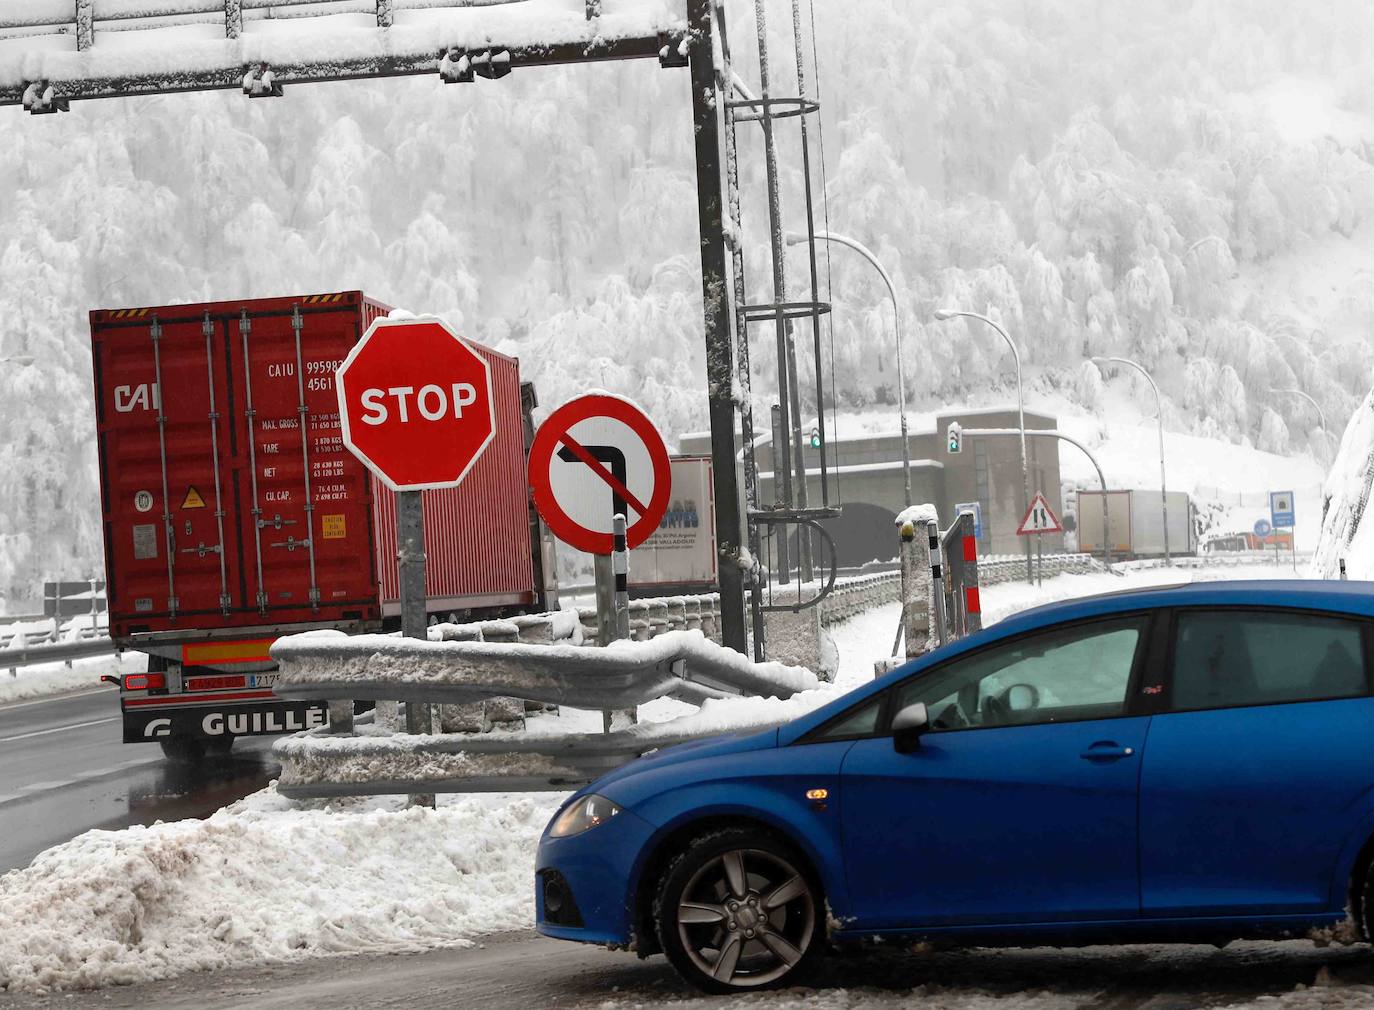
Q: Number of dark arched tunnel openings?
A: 1